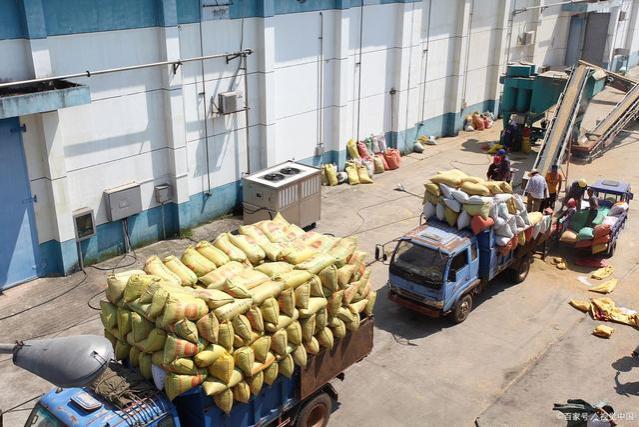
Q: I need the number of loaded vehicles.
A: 3